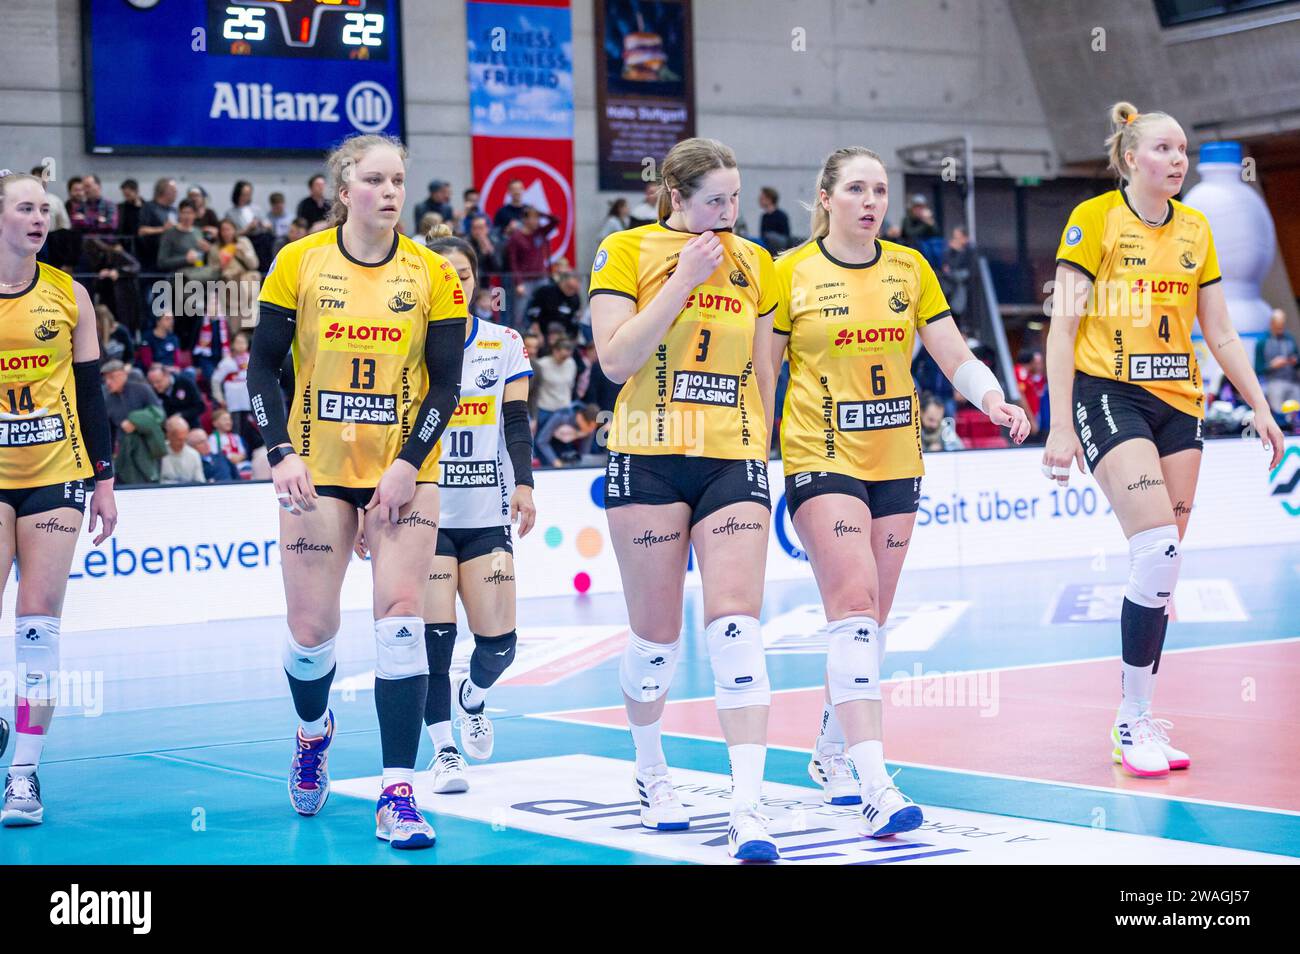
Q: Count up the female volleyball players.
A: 6